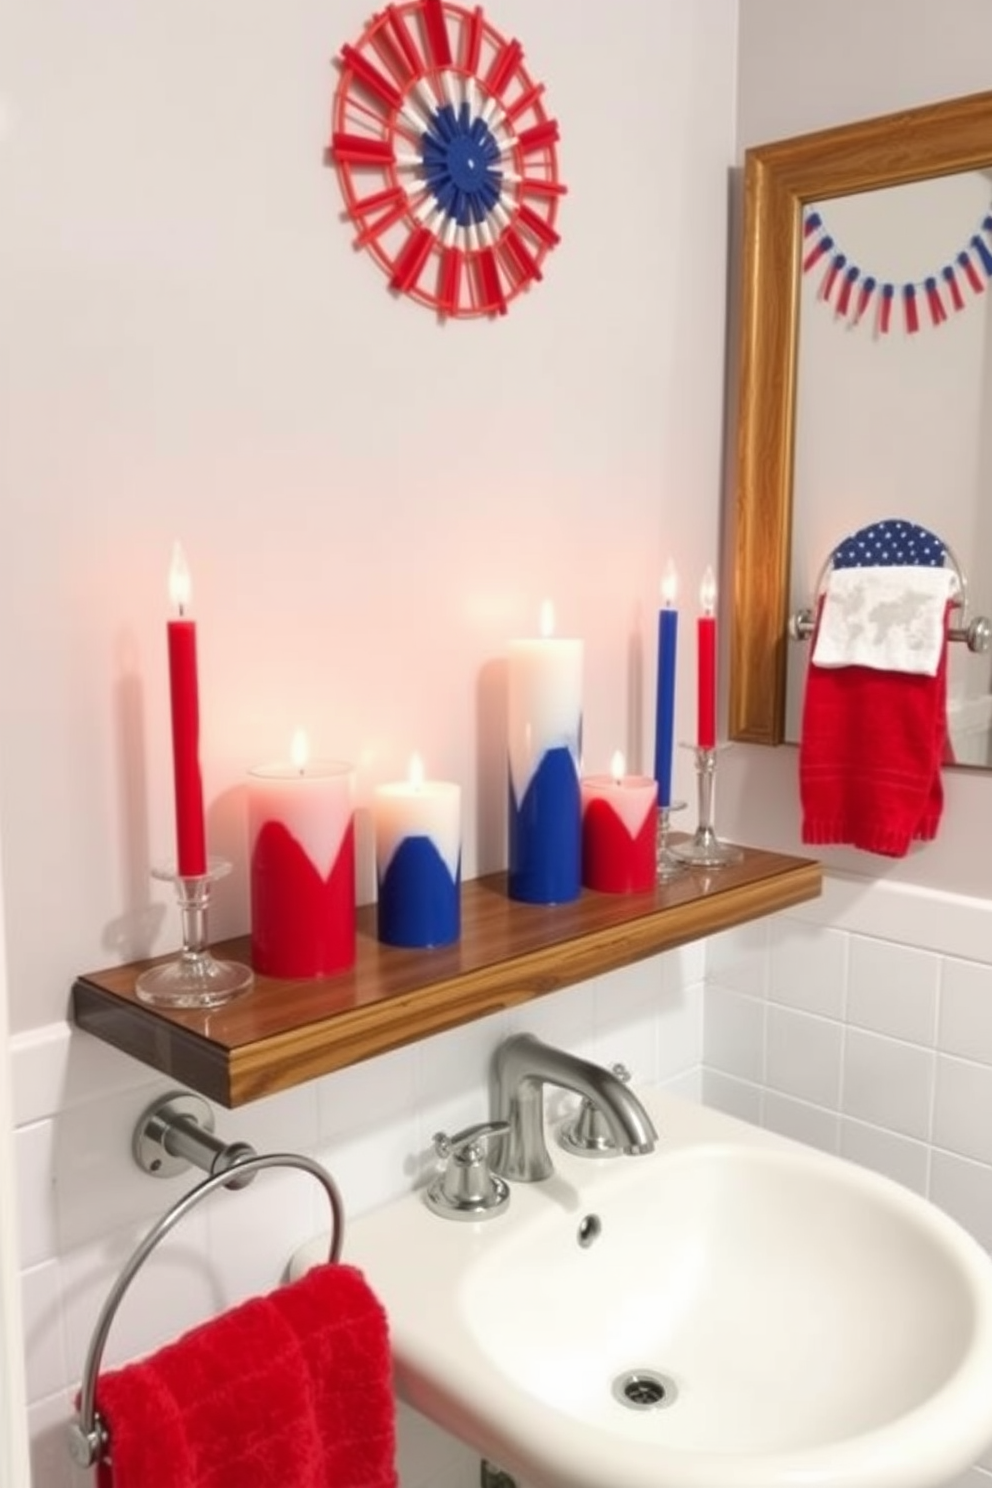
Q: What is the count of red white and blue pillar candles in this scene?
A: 4